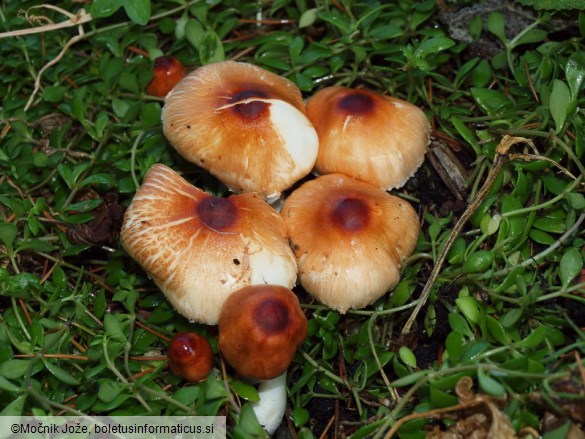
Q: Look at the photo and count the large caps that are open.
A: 4